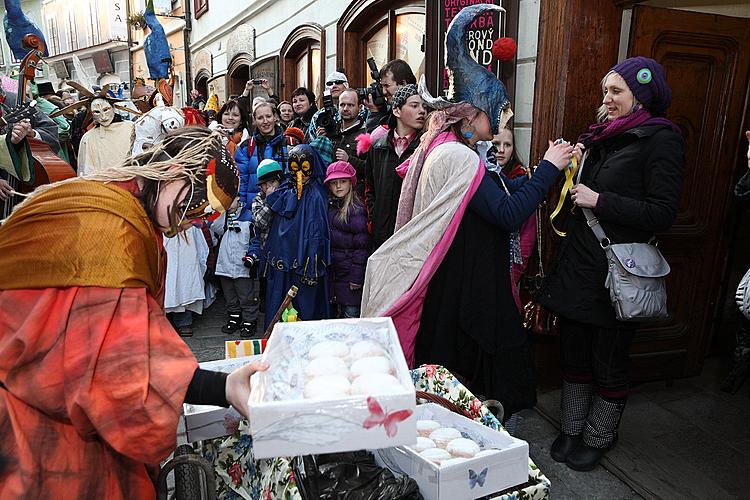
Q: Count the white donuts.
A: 13